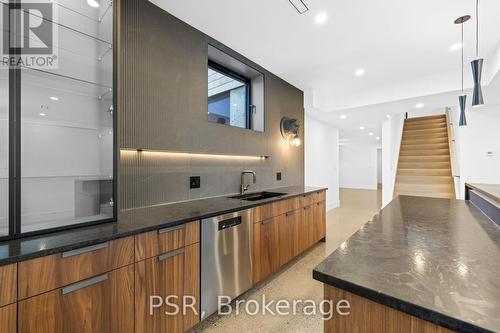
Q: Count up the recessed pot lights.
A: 9